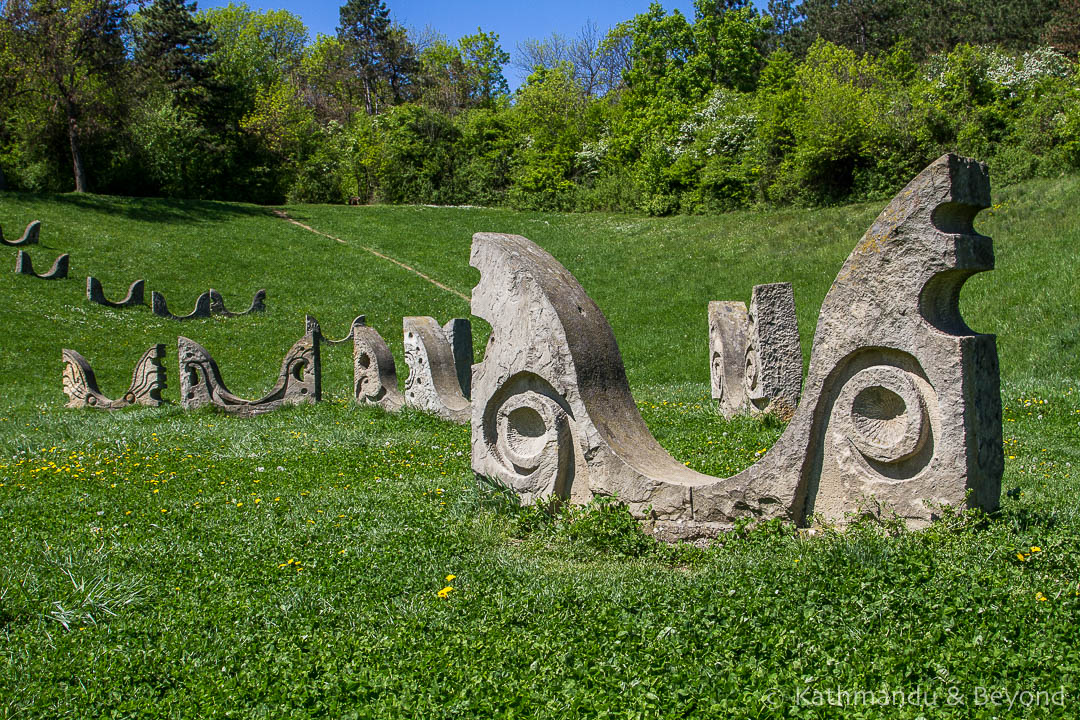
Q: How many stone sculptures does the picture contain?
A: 12